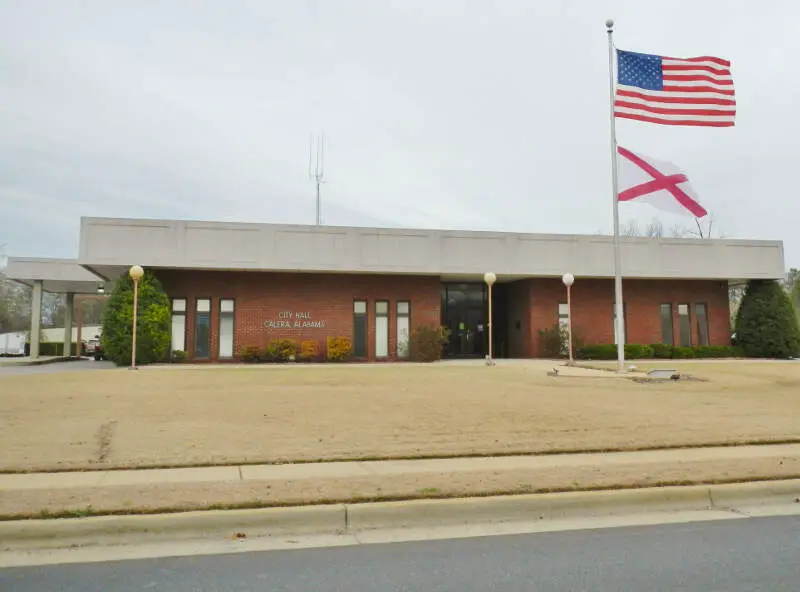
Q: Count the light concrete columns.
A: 2